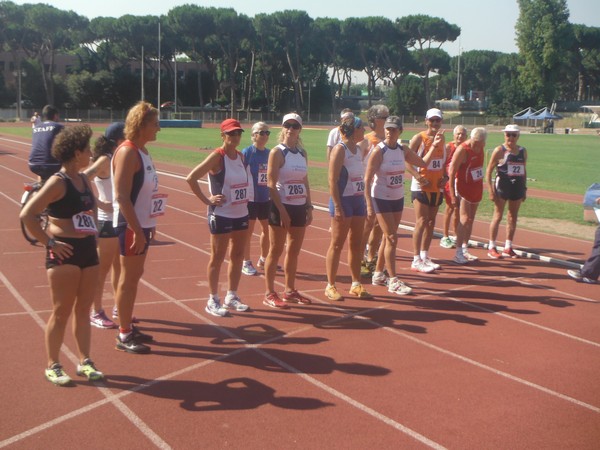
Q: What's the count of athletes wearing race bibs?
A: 10